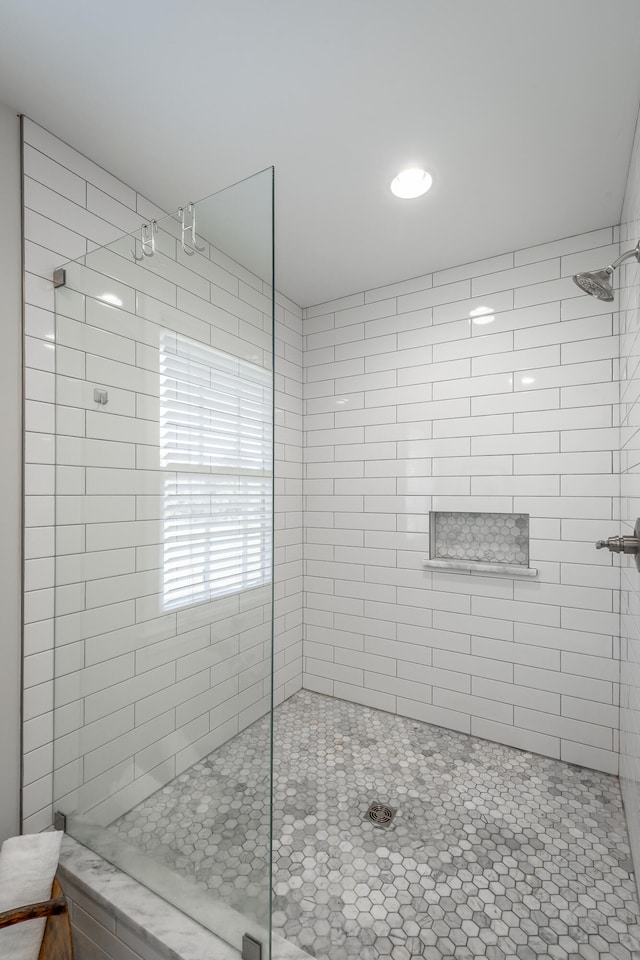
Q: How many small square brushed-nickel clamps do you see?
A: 3